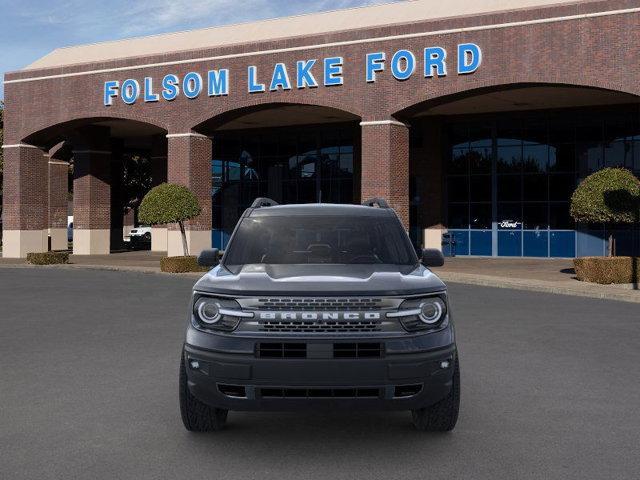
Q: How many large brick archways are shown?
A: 3